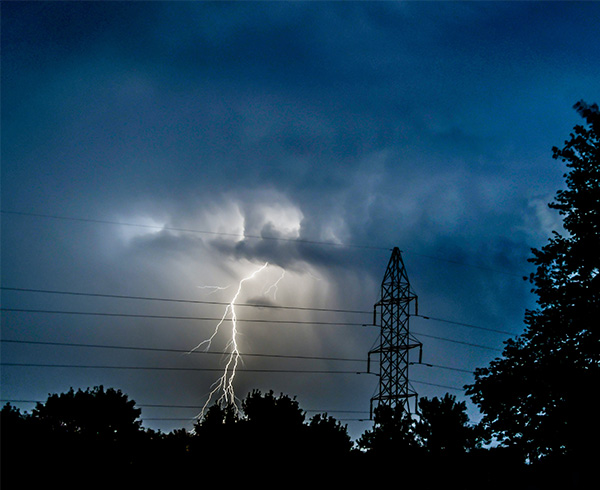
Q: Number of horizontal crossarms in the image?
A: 3